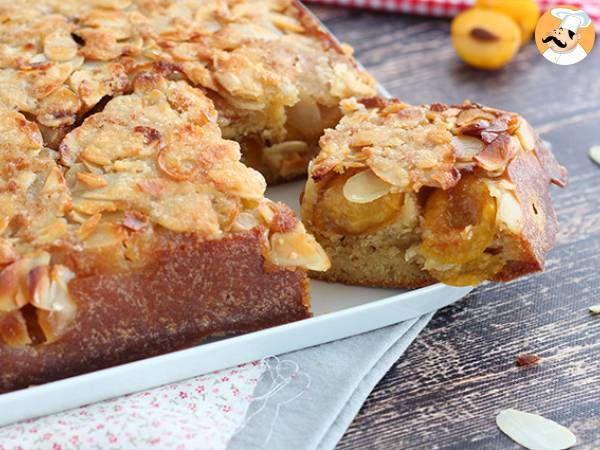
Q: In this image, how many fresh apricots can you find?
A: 2